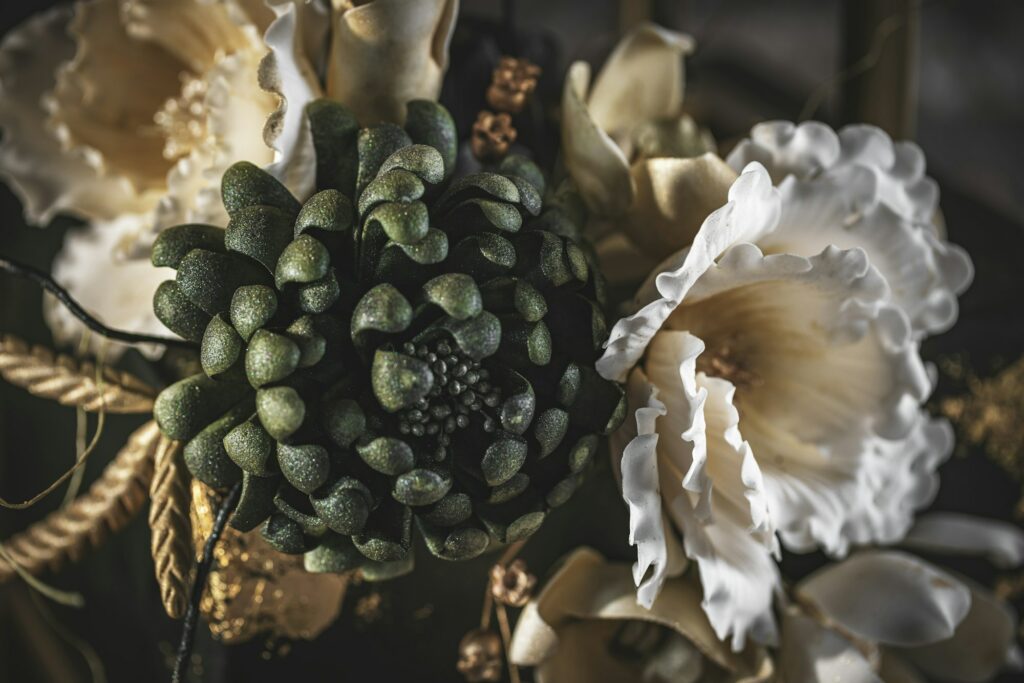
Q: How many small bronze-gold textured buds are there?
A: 4